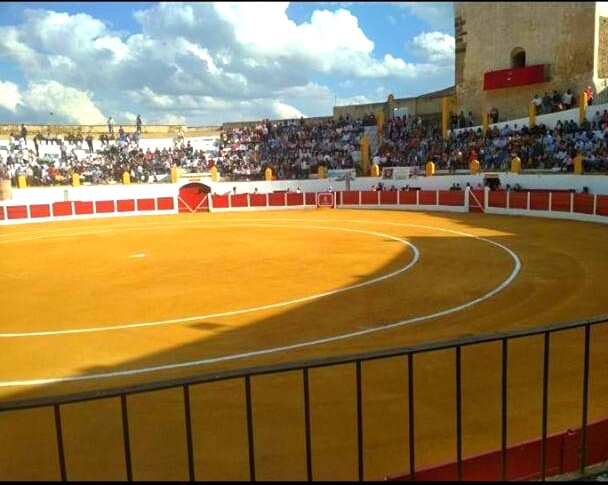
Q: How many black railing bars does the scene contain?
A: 11